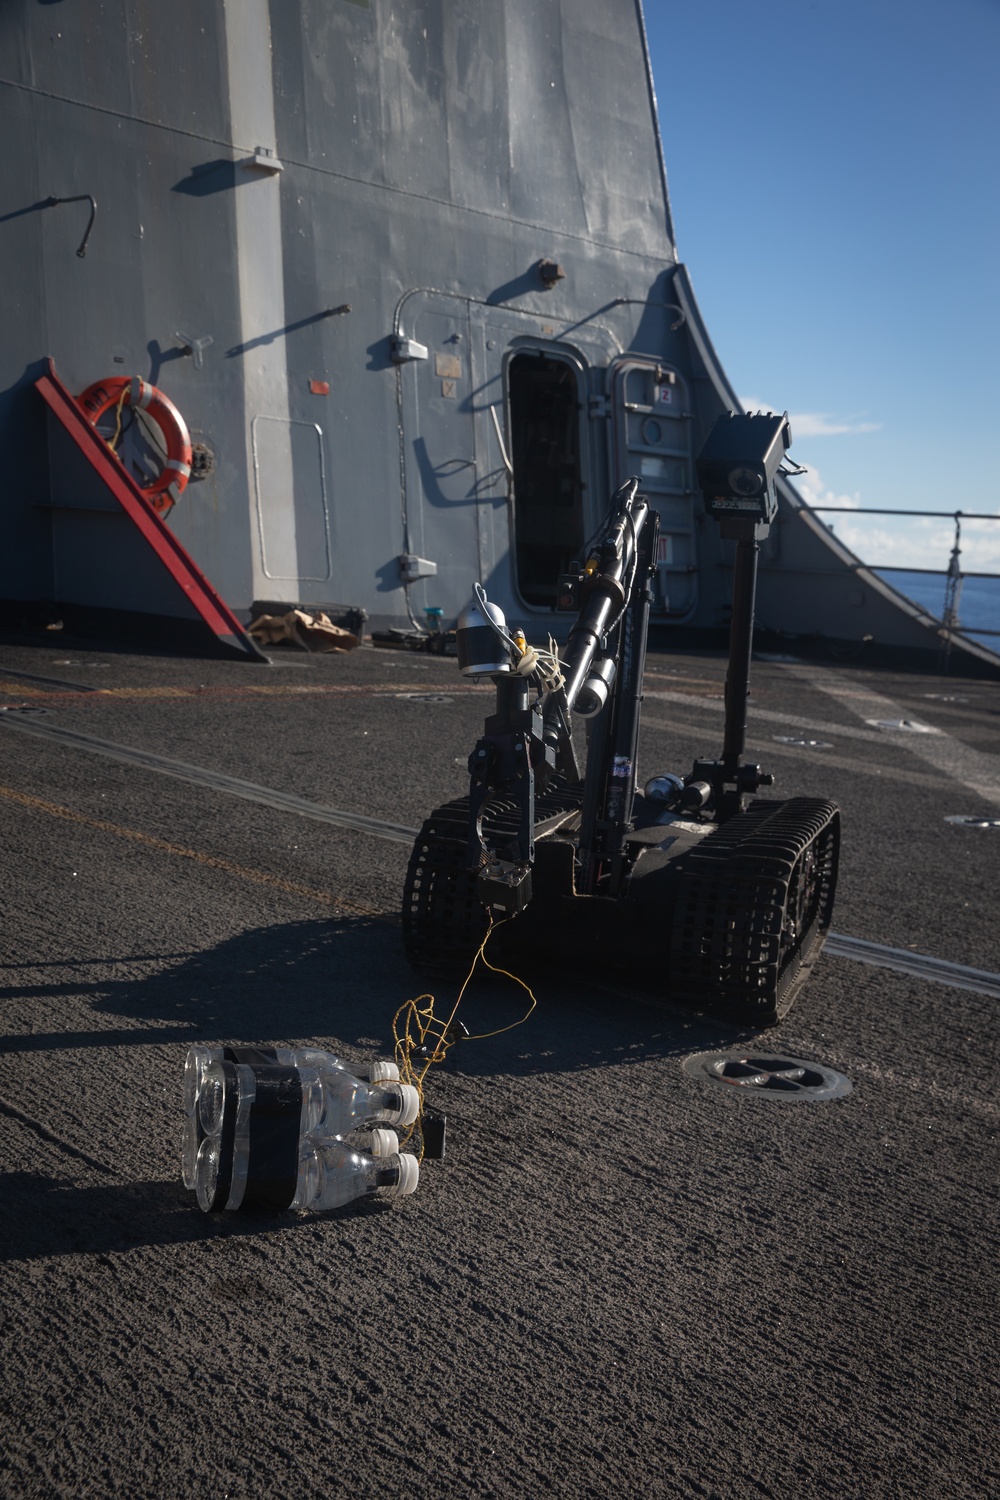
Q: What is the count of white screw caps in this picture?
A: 4